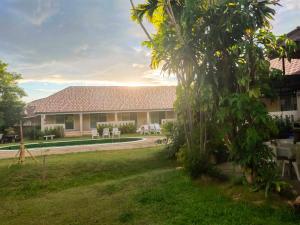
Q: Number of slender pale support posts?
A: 4